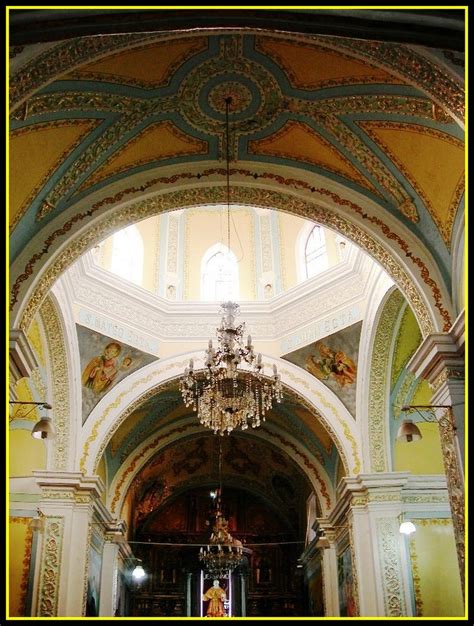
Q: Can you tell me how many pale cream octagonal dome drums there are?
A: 1